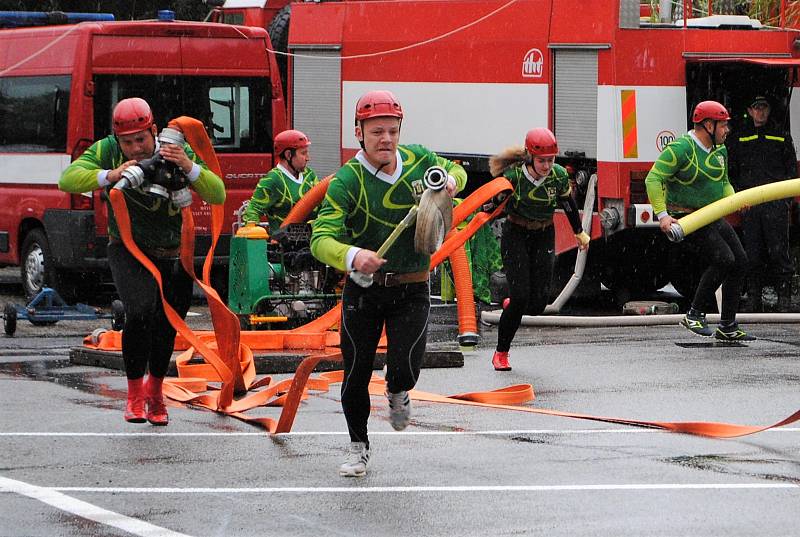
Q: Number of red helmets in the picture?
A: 5